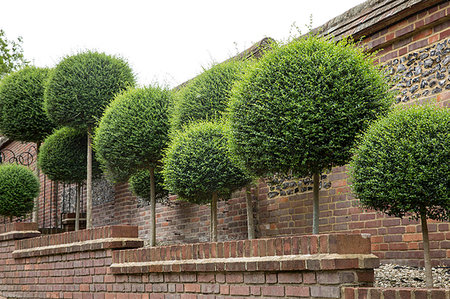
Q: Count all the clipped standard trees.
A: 10